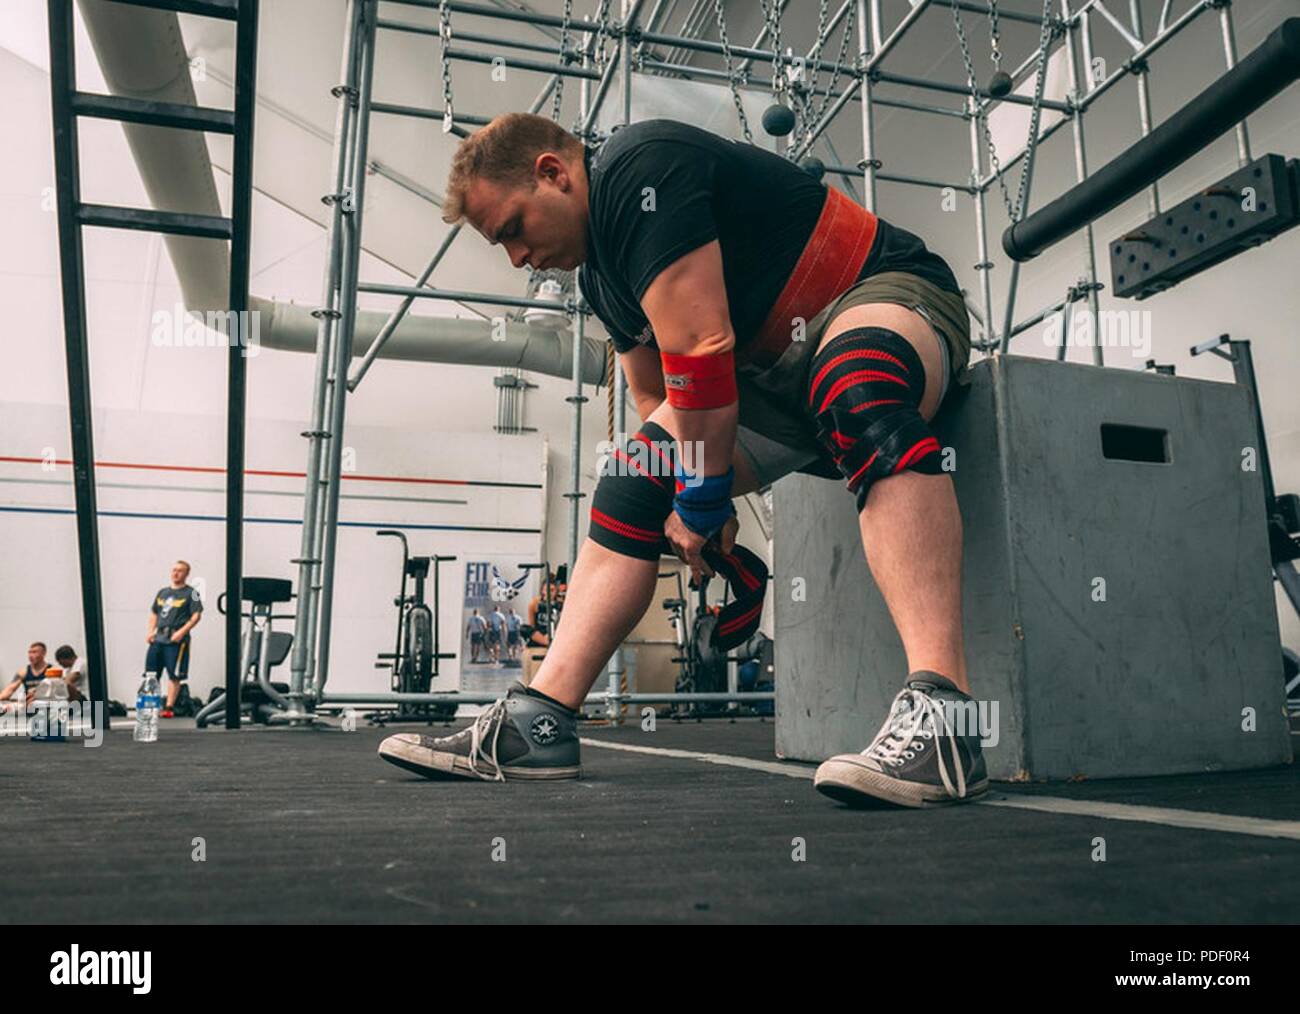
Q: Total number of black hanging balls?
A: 3